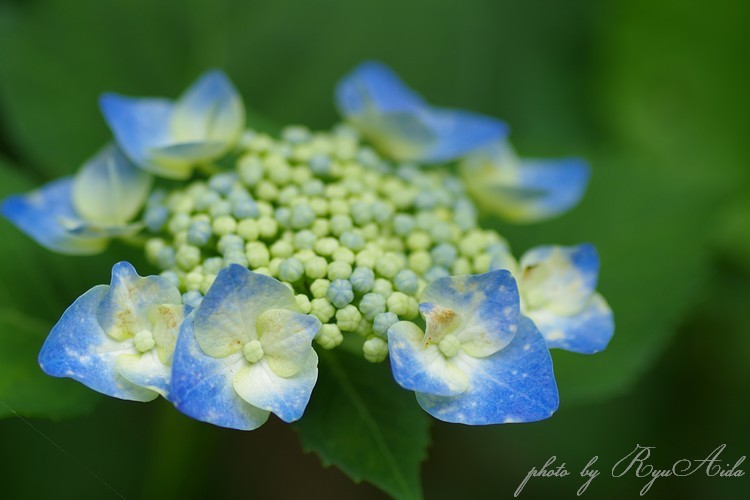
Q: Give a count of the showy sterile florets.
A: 8